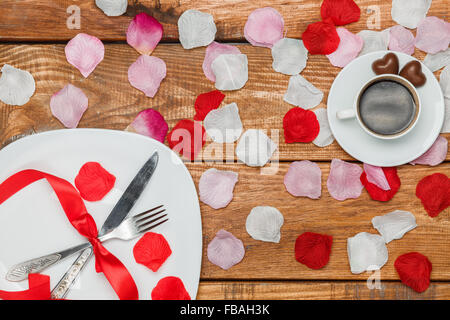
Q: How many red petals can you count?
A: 12